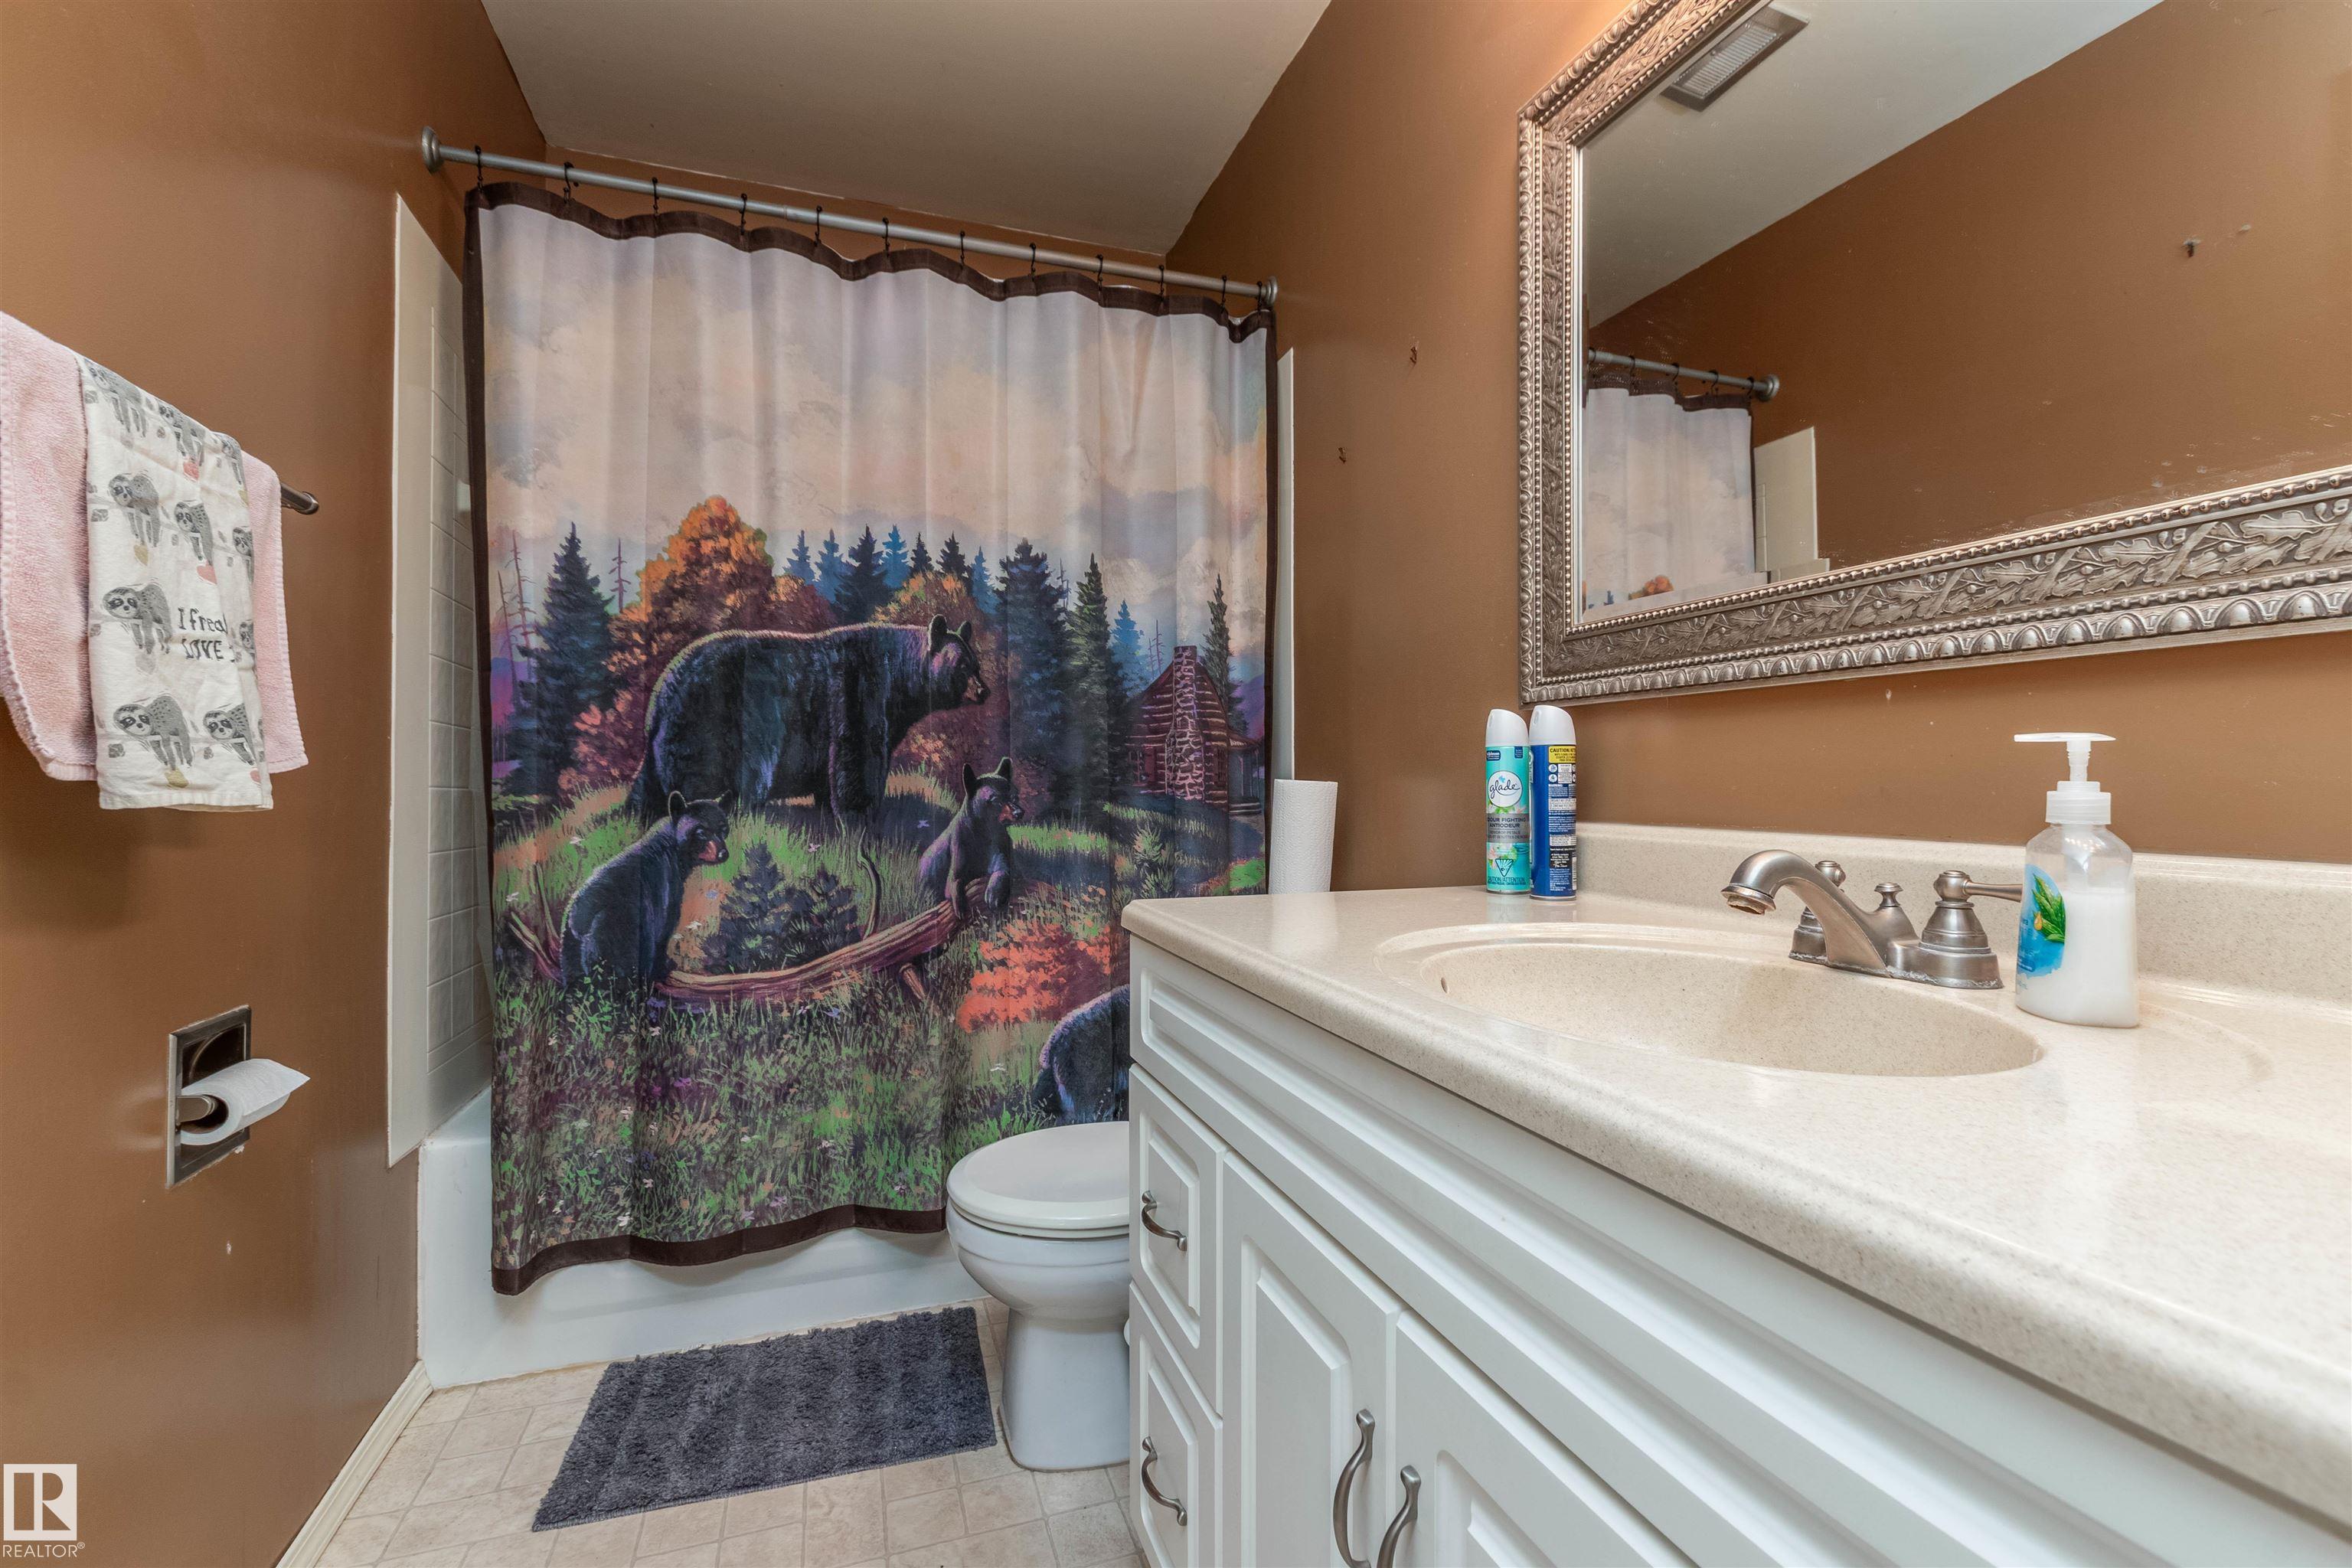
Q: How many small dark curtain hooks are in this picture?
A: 12